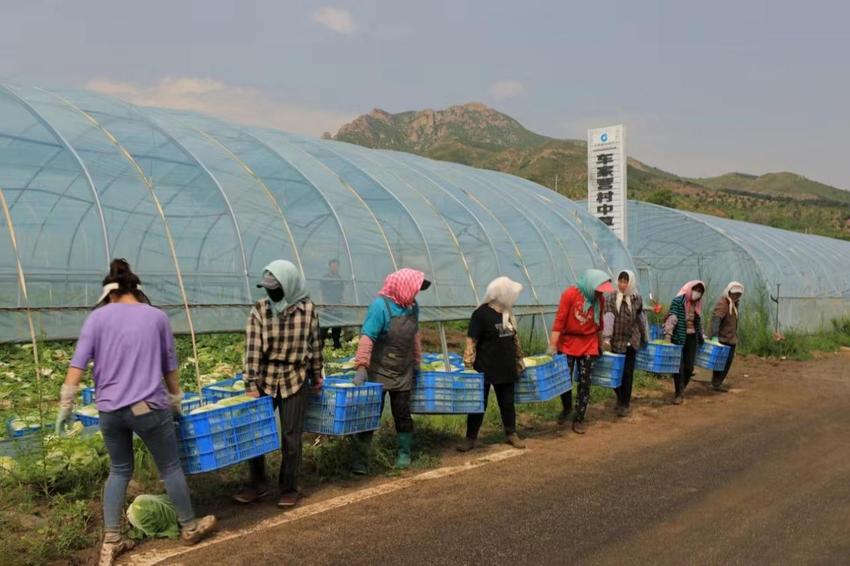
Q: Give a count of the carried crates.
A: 7